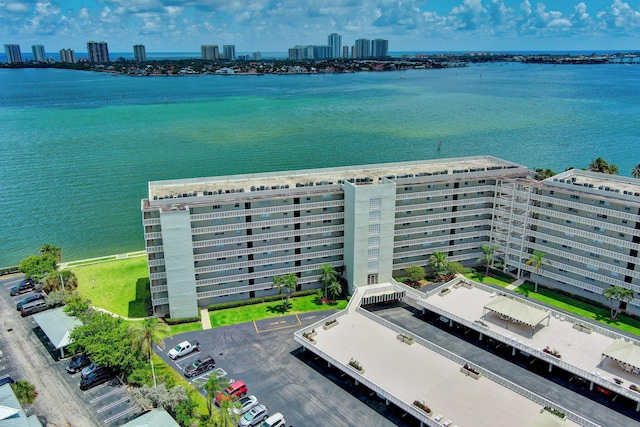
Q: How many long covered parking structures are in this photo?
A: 2